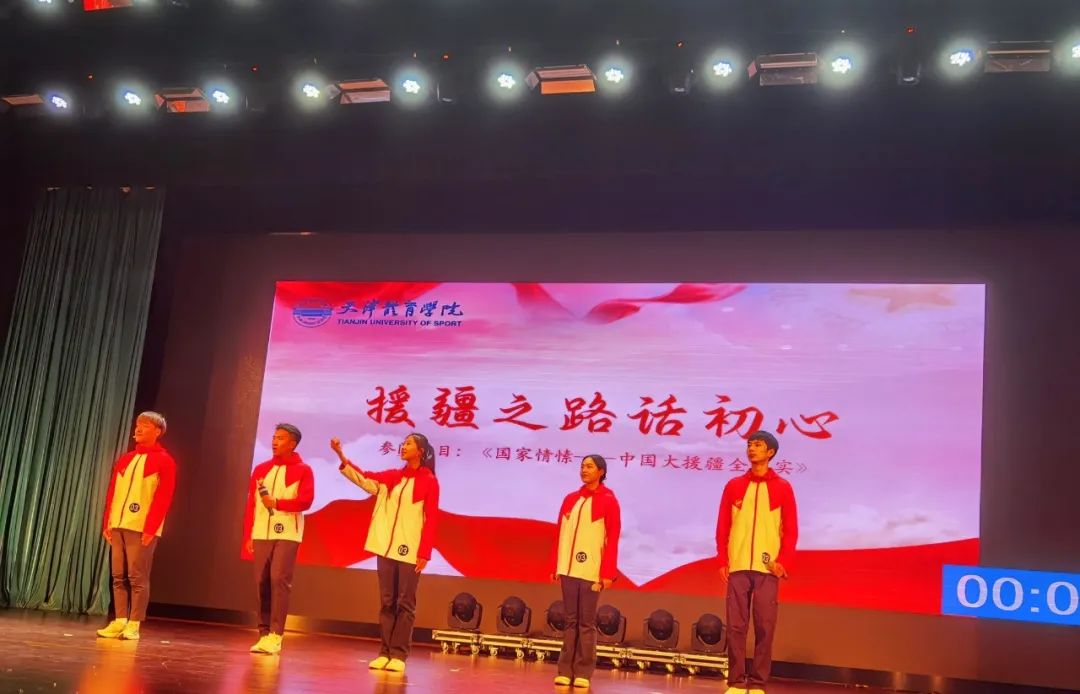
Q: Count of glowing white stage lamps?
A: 11